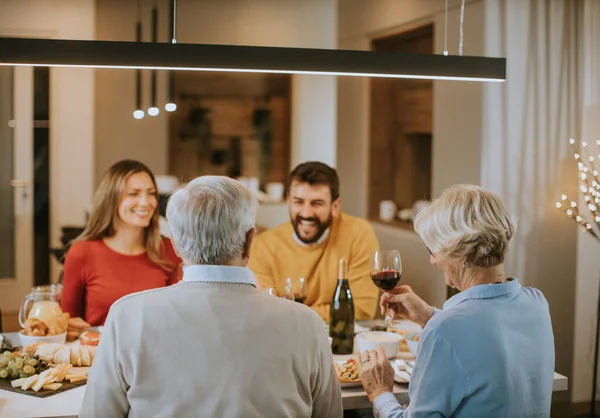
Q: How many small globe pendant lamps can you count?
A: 3